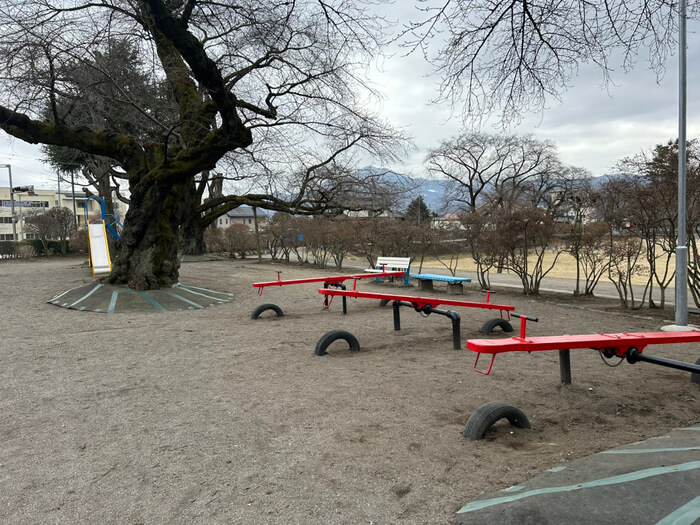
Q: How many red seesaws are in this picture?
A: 3